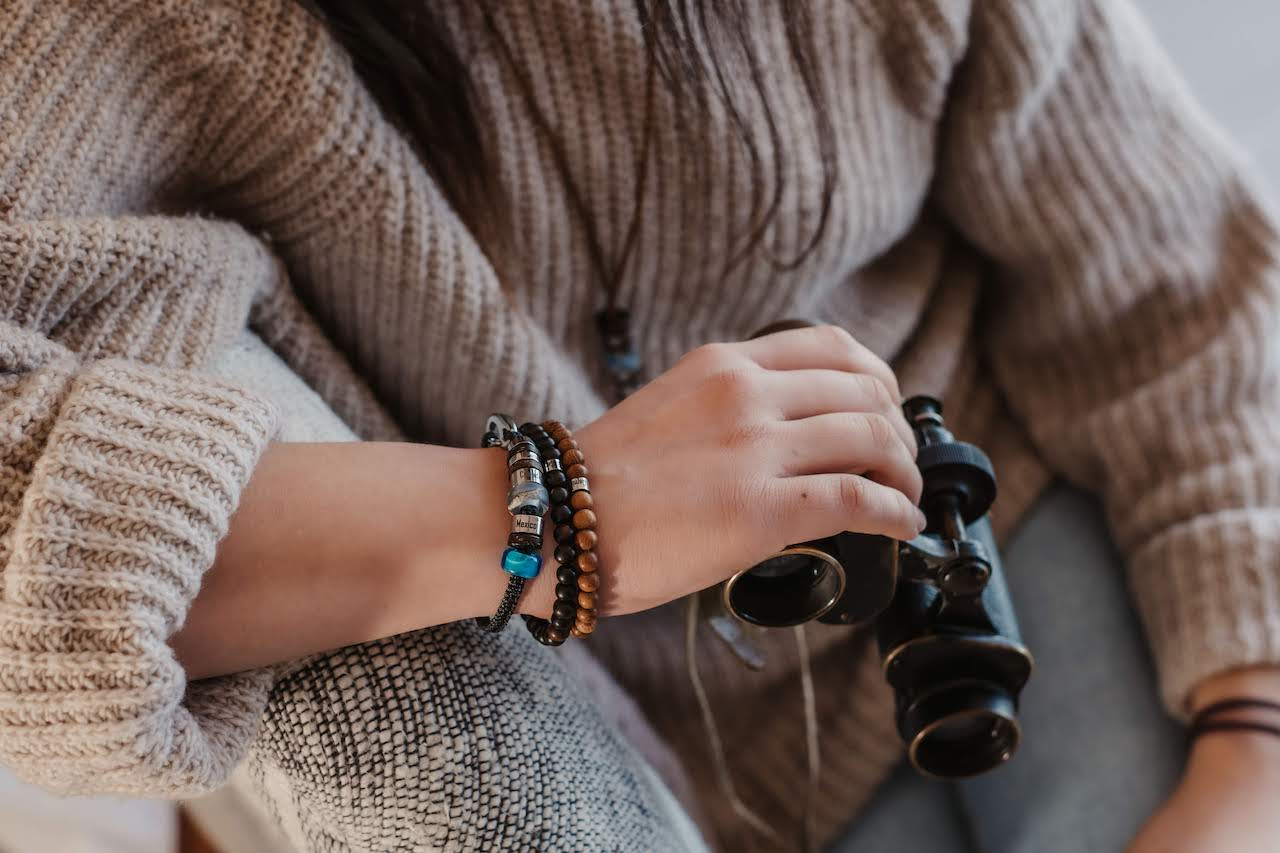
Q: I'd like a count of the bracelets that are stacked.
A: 3